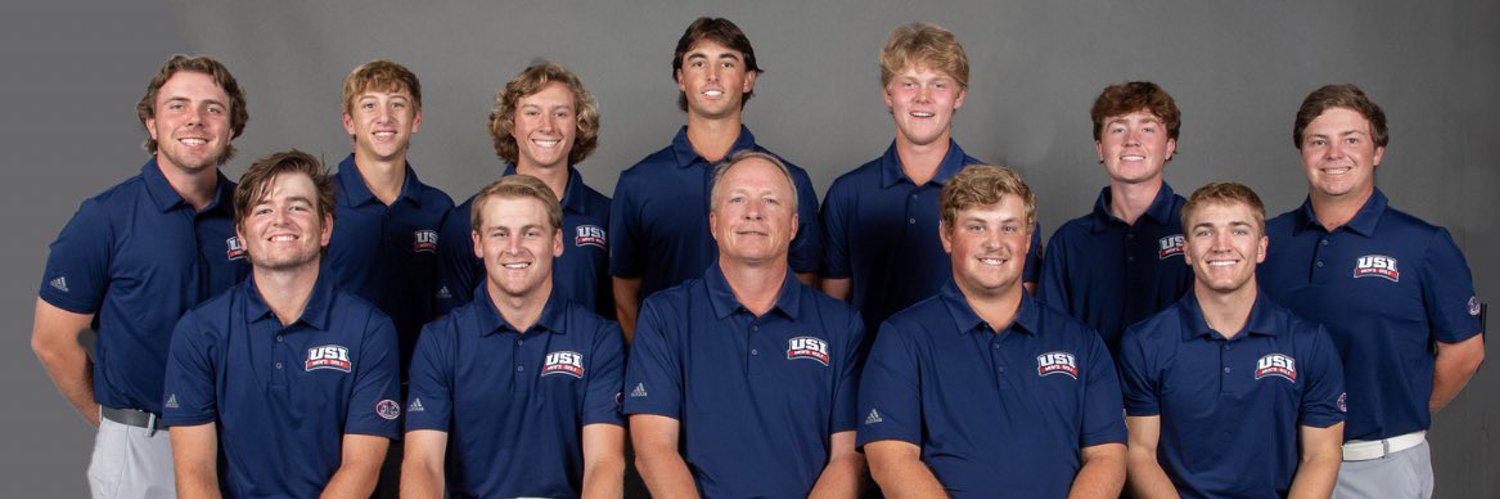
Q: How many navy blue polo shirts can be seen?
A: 12